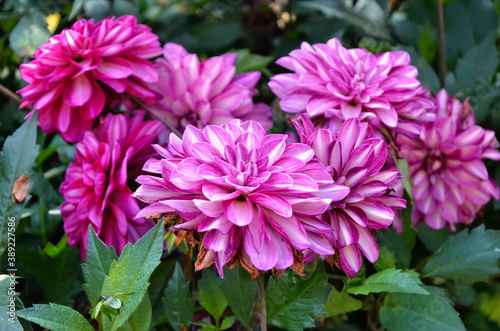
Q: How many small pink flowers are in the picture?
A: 7